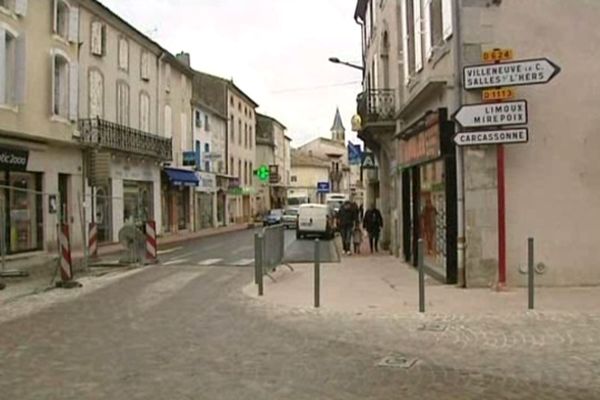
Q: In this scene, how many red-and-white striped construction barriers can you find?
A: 3